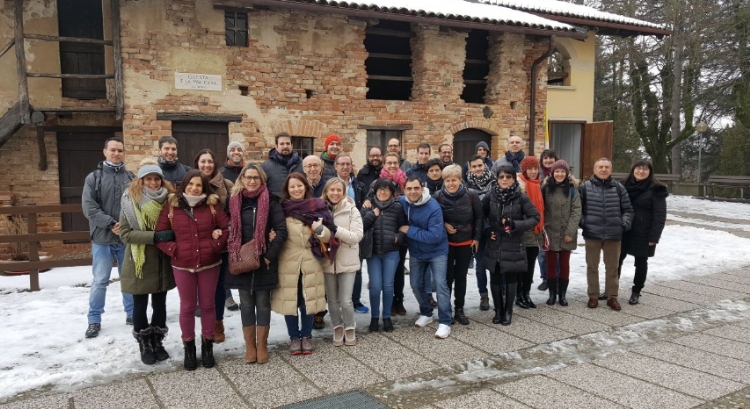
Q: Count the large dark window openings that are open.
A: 2